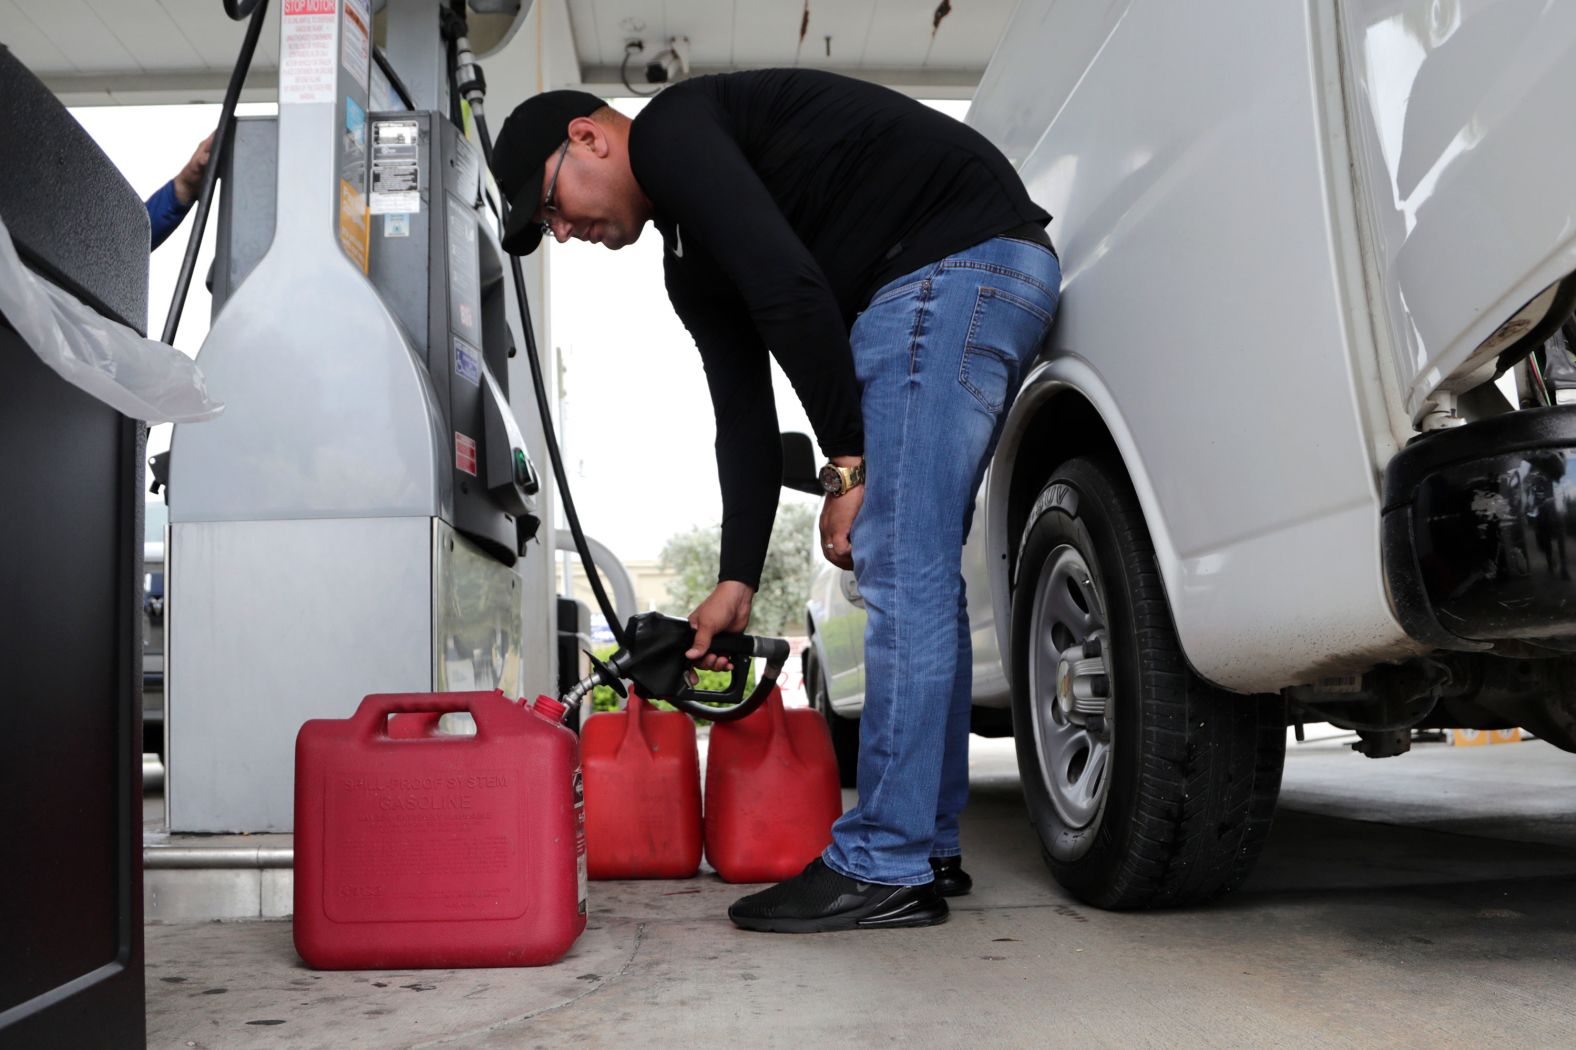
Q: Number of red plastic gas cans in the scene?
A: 3